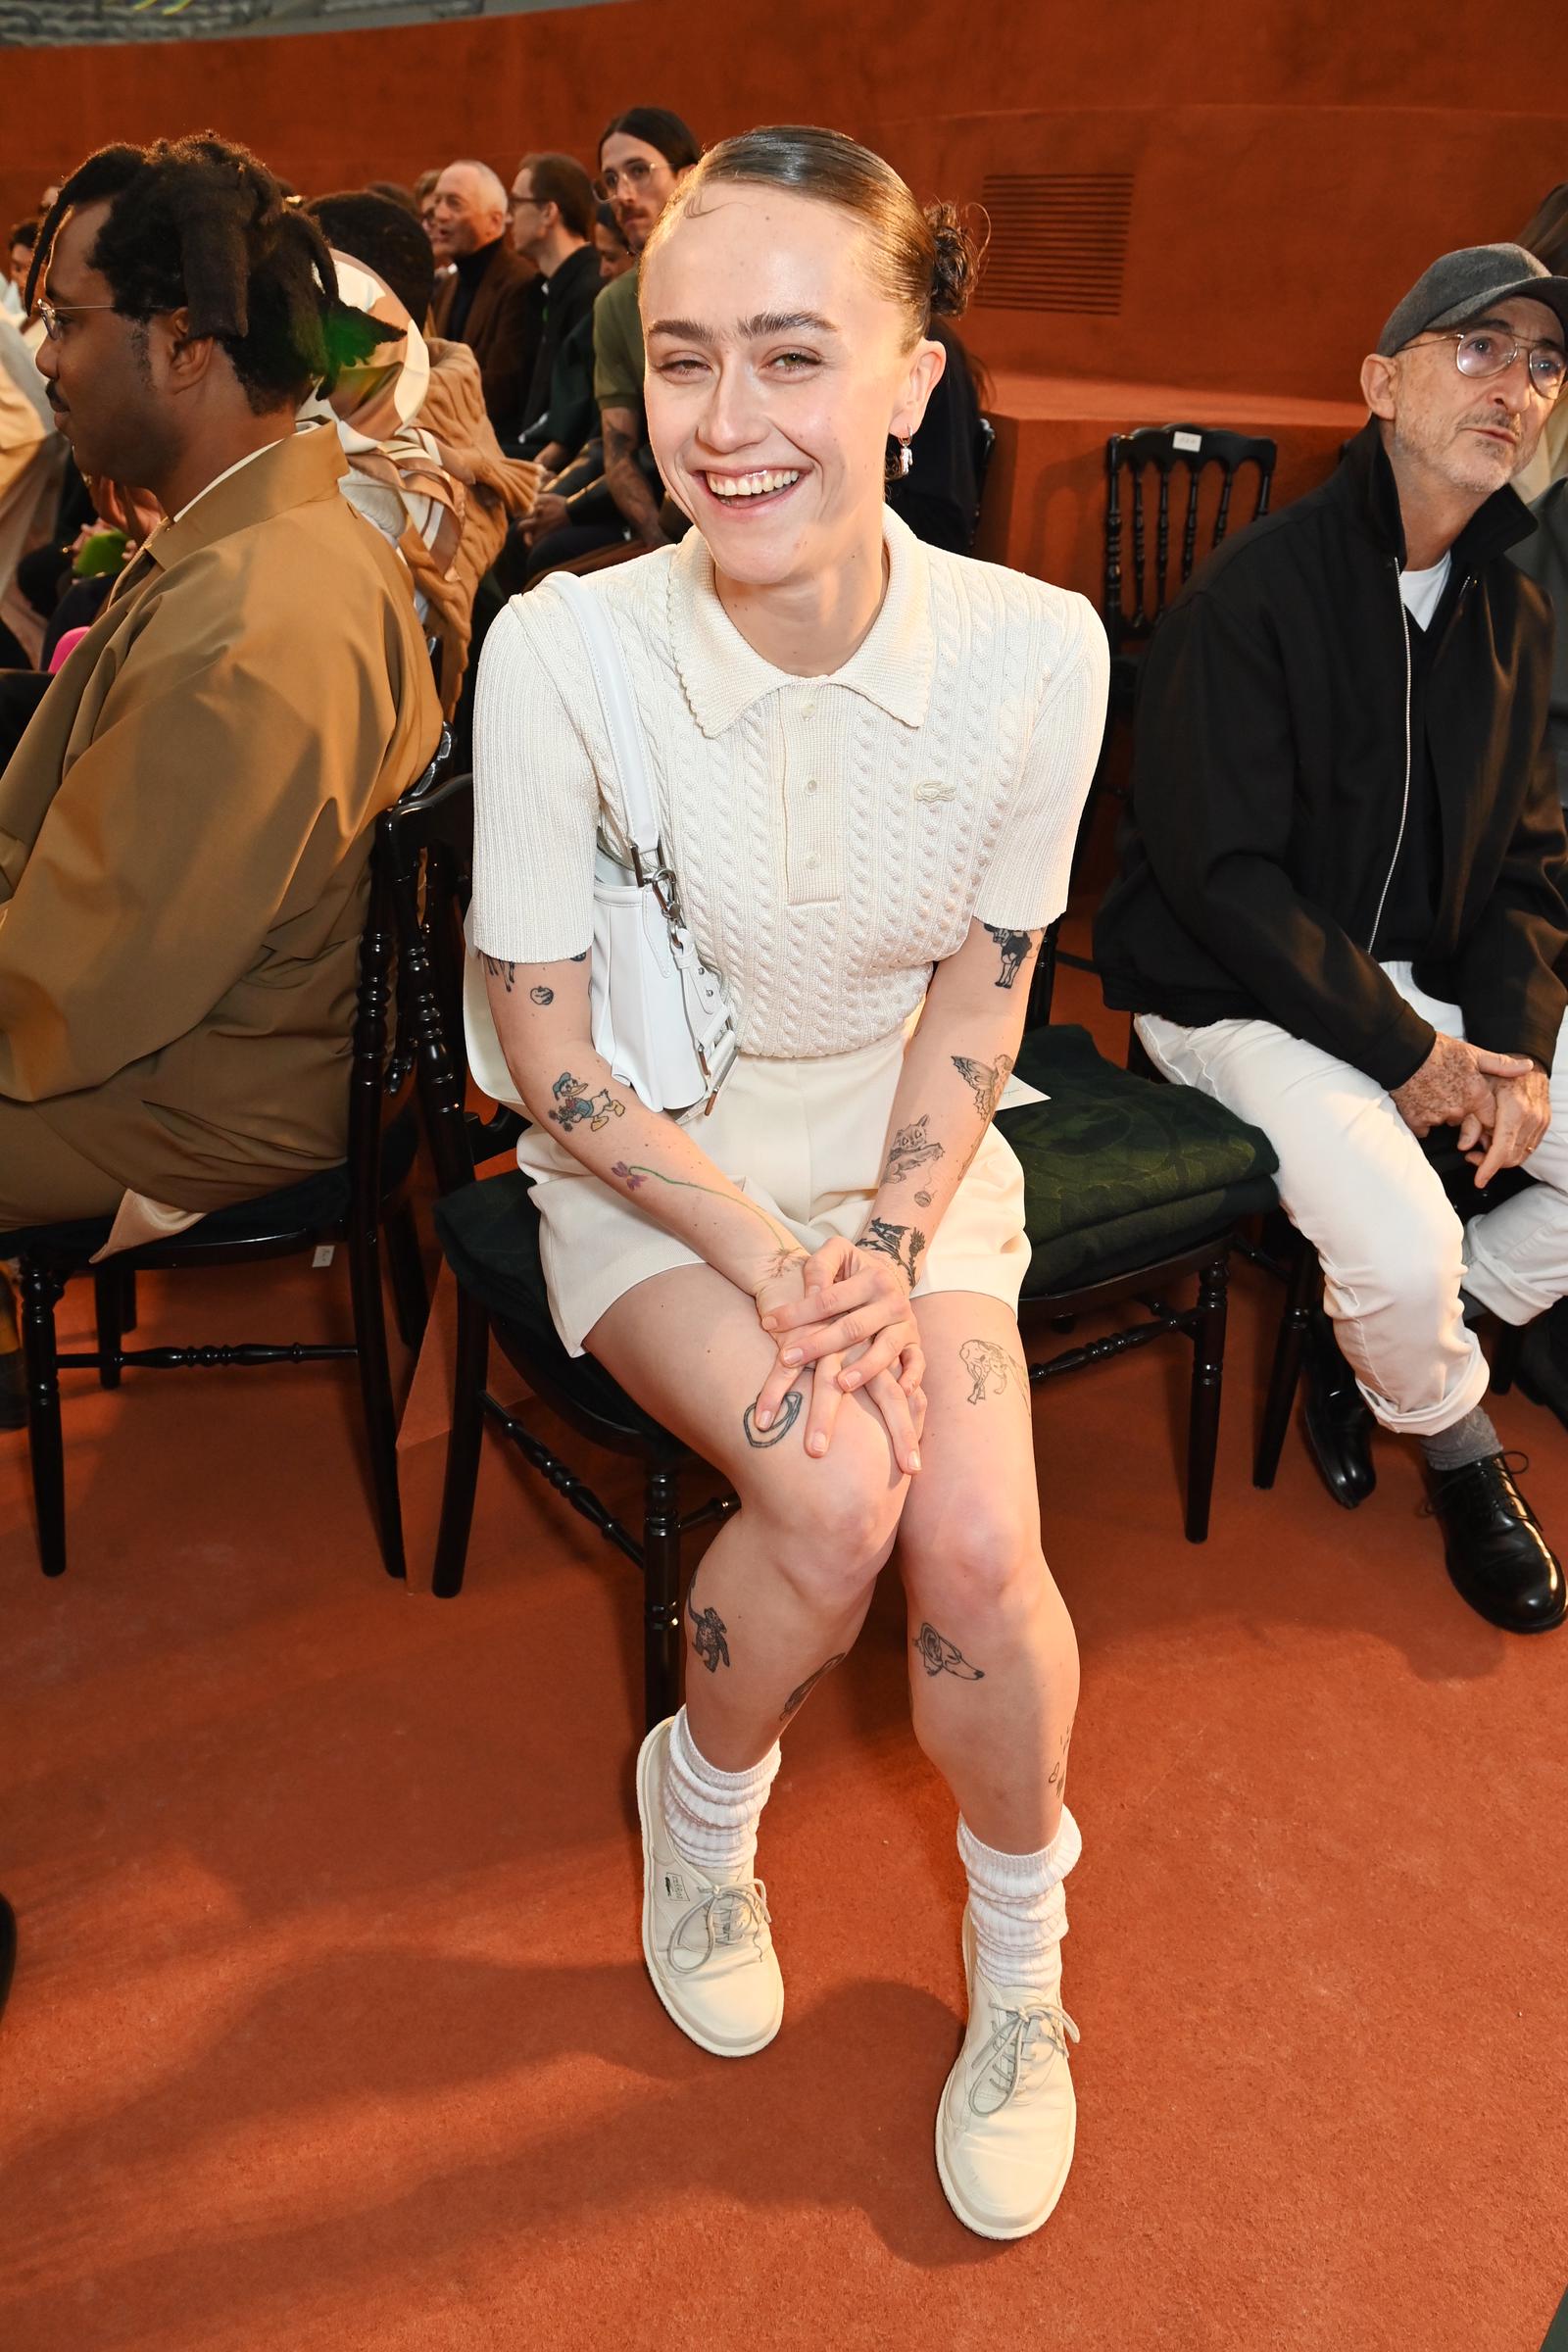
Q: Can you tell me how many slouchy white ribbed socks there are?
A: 2